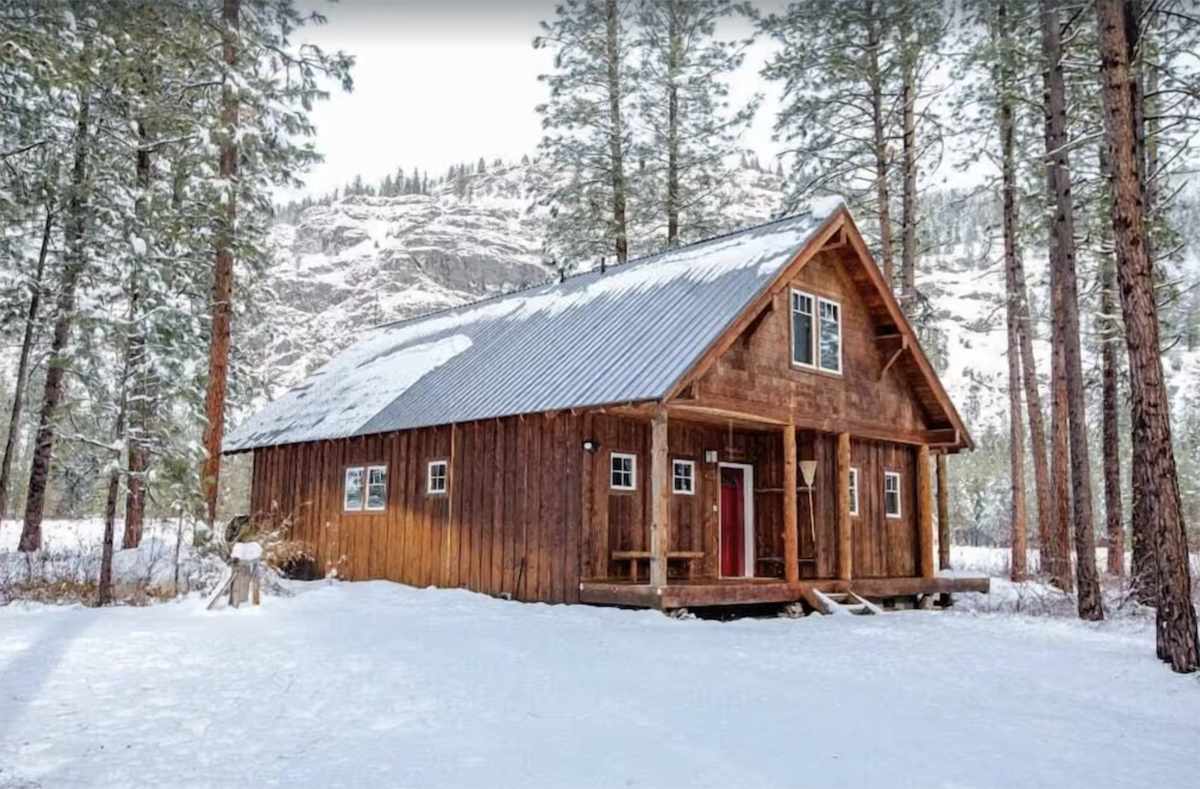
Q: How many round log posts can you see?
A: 5